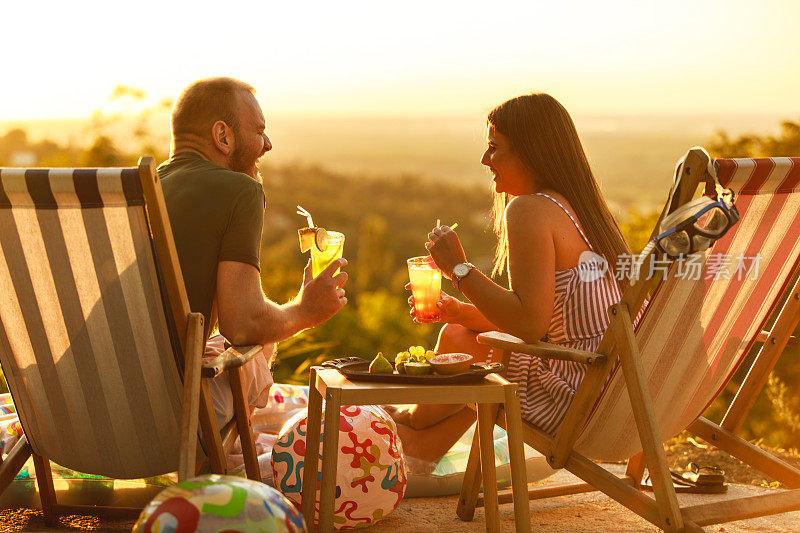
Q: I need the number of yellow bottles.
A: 0